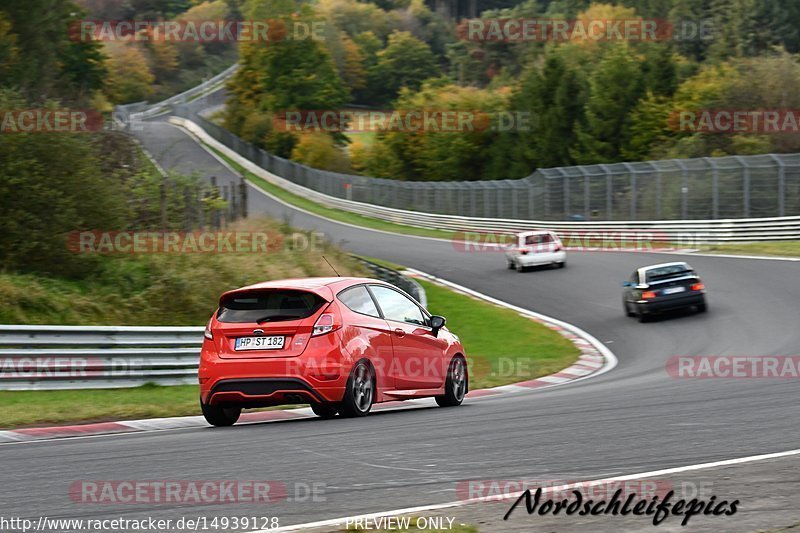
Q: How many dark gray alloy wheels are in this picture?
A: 2